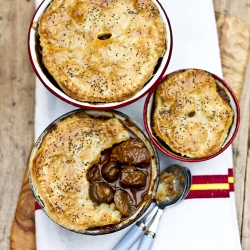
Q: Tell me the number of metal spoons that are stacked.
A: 2